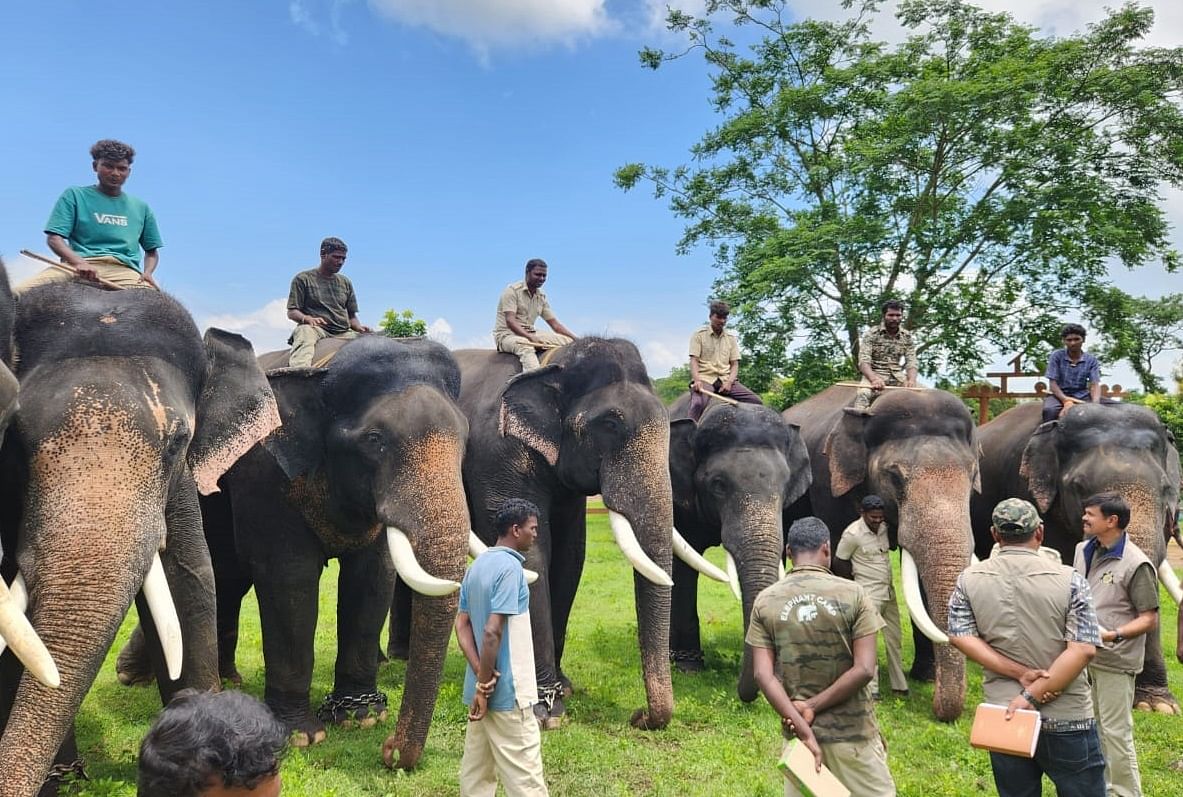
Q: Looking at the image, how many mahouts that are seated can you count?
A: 6